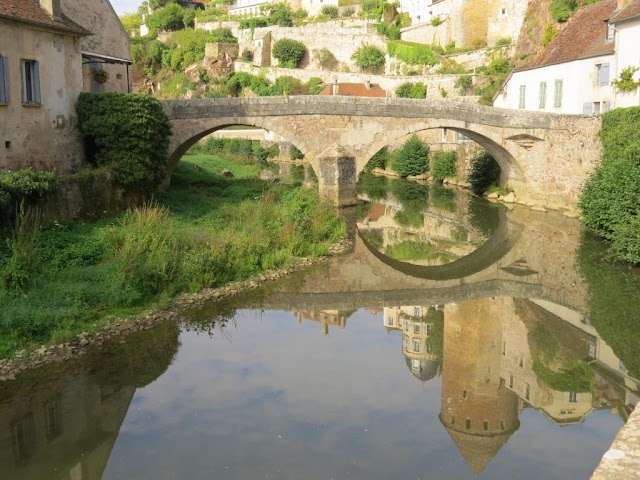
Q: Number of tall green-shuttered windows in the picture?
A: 3